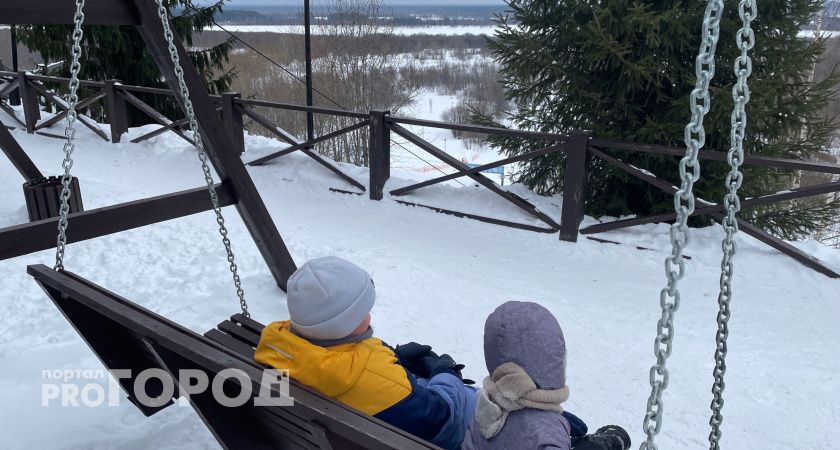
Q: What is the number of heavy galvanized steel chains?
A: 4